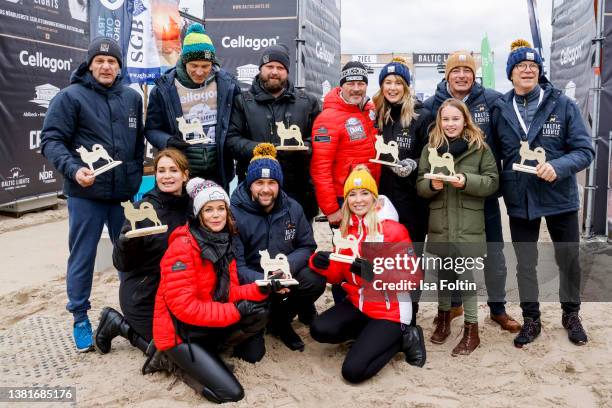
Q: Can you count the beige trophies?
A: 9